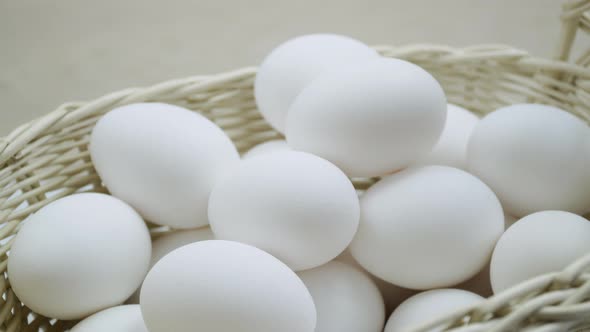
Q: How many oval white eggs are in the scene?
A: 15